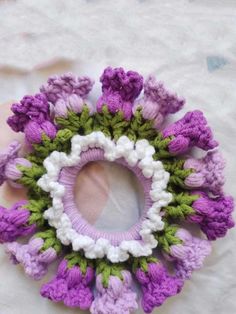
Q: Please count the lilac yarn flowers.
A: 7